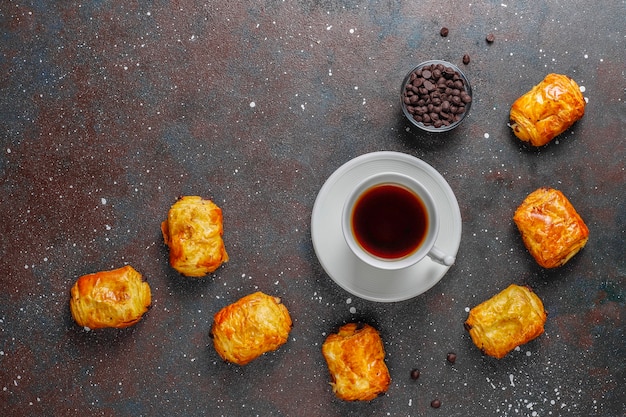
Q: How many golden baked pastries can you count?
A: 7